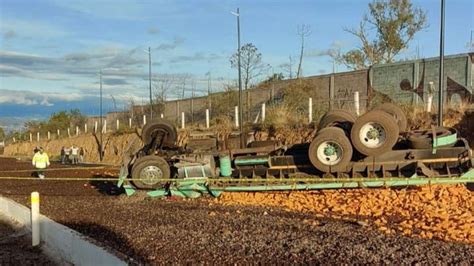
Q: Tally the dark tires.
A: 6